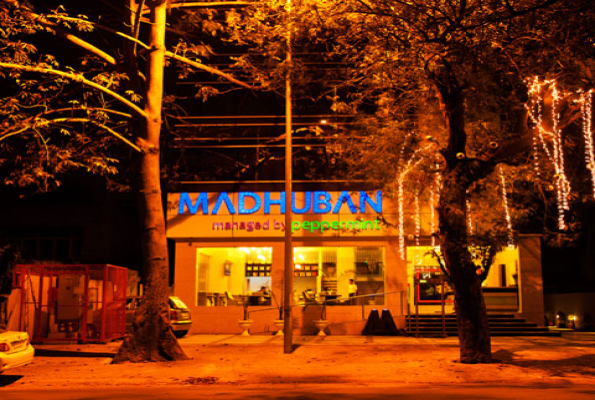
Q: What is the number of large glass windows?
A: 2